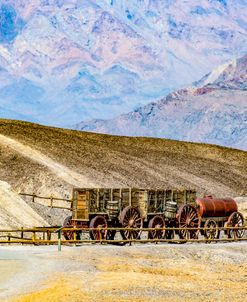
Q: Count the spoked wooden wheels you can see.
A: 7